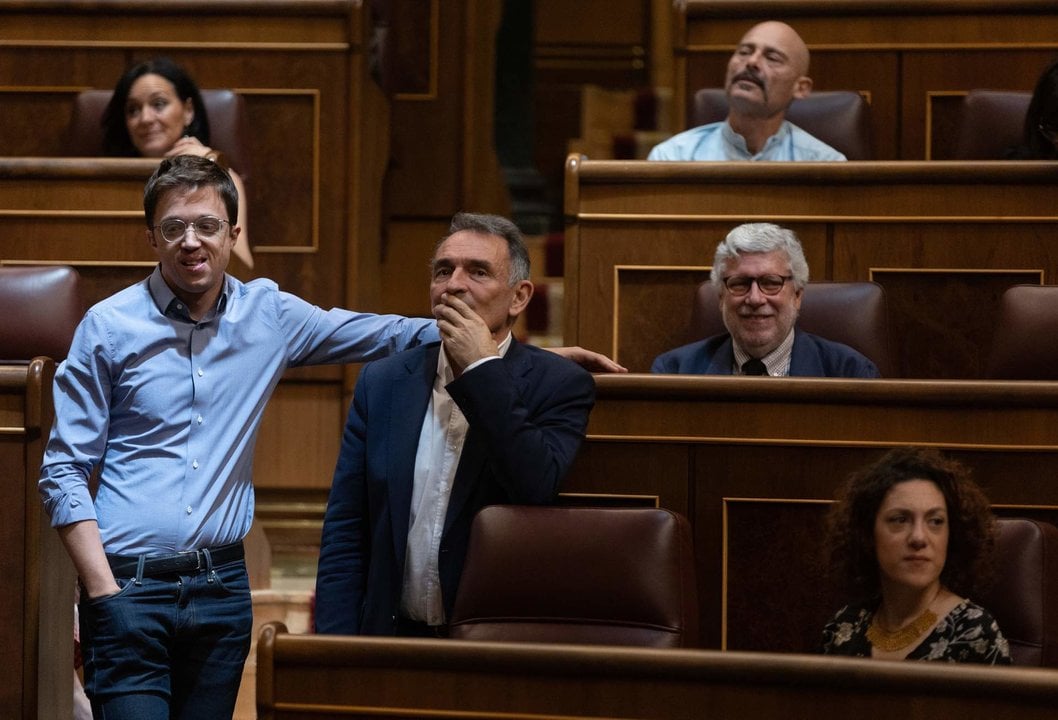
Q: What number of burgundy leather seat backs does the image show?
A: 8